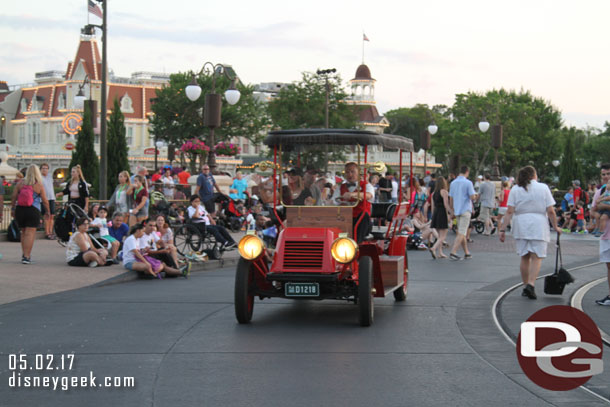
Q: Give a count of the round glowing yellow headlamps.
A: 2